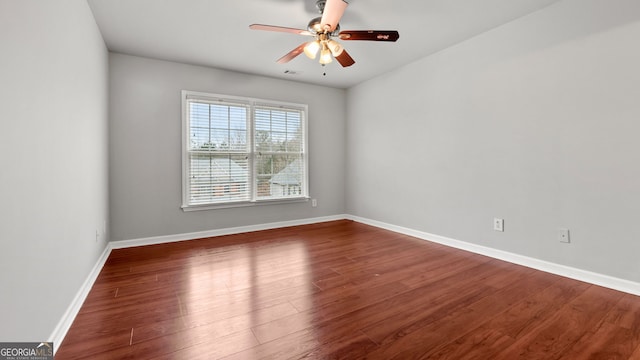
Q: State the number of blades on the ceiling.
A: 5